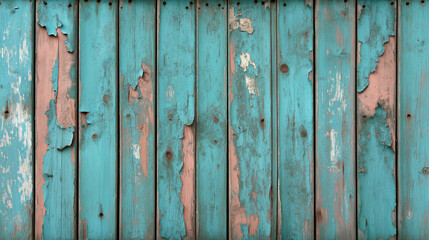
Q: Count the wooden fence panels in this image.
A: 11